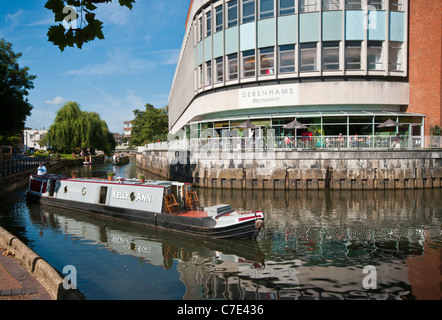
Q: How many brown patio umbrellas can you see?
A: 3